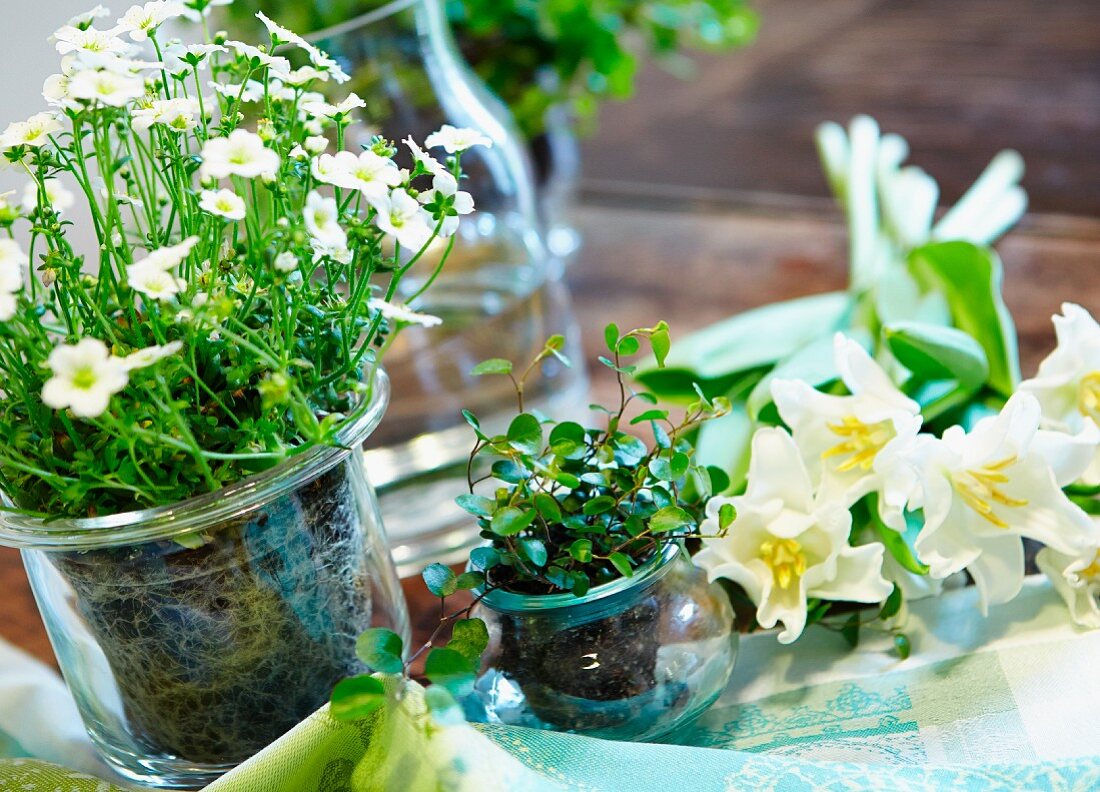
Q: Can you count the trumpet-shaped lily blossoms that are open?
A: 5